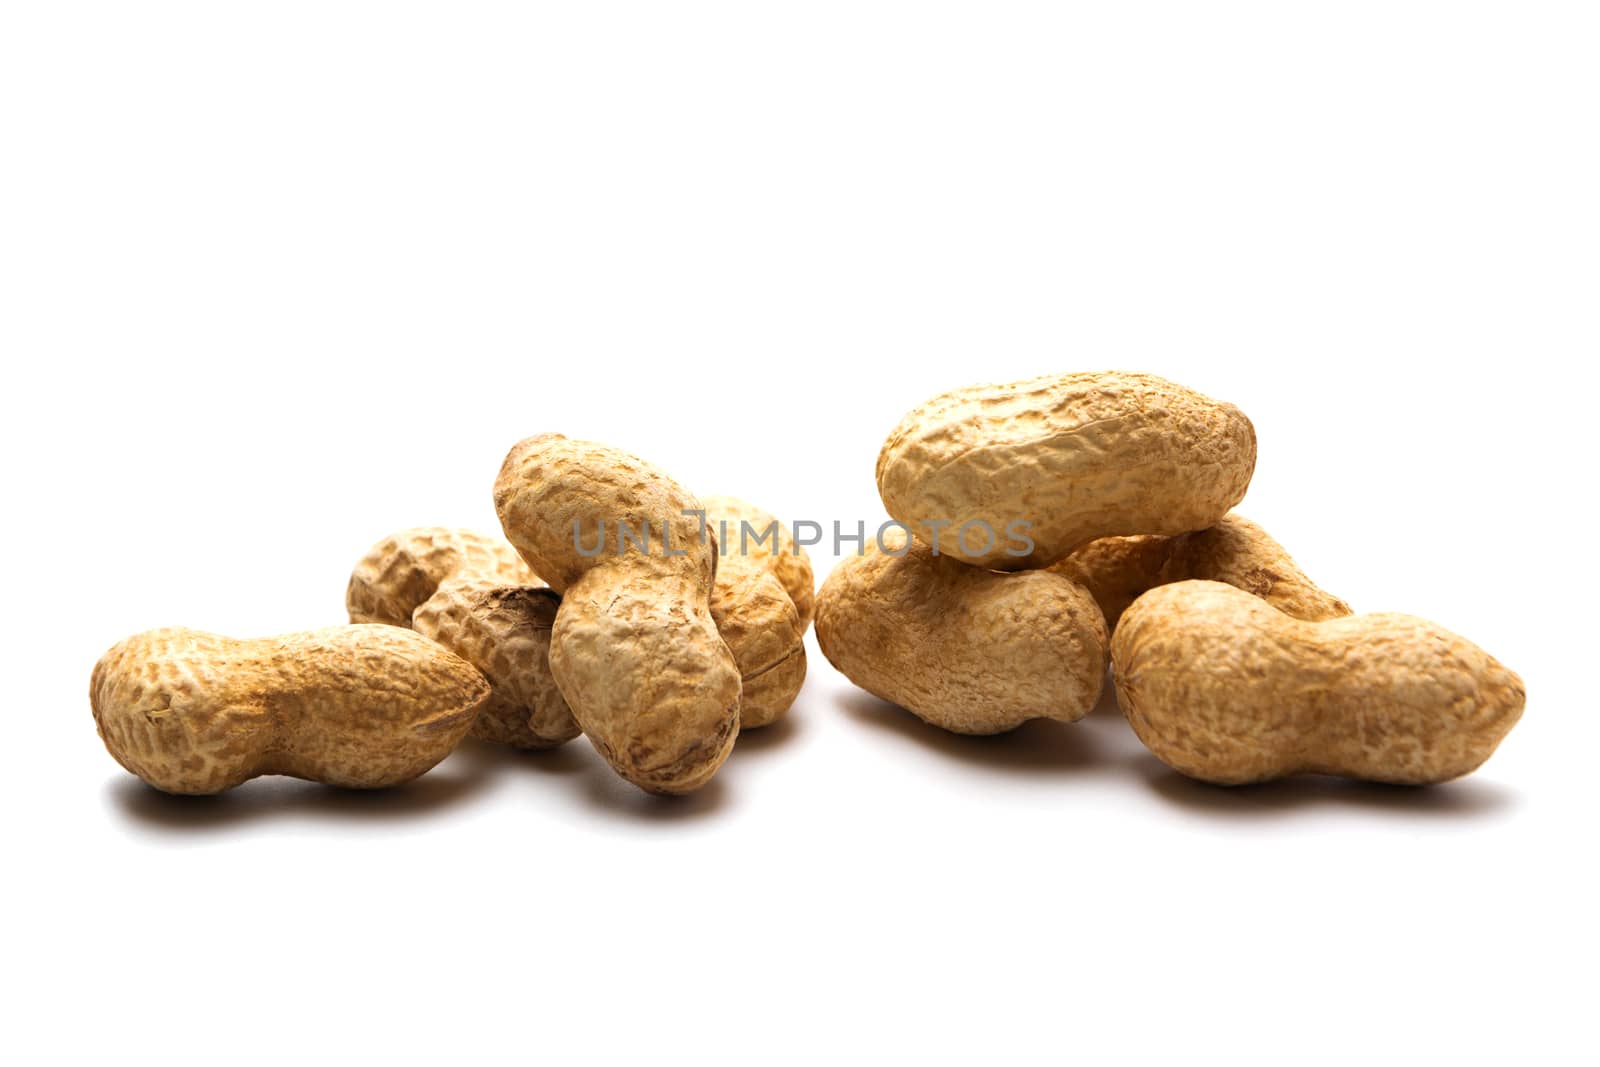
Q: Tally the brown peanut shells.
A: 8